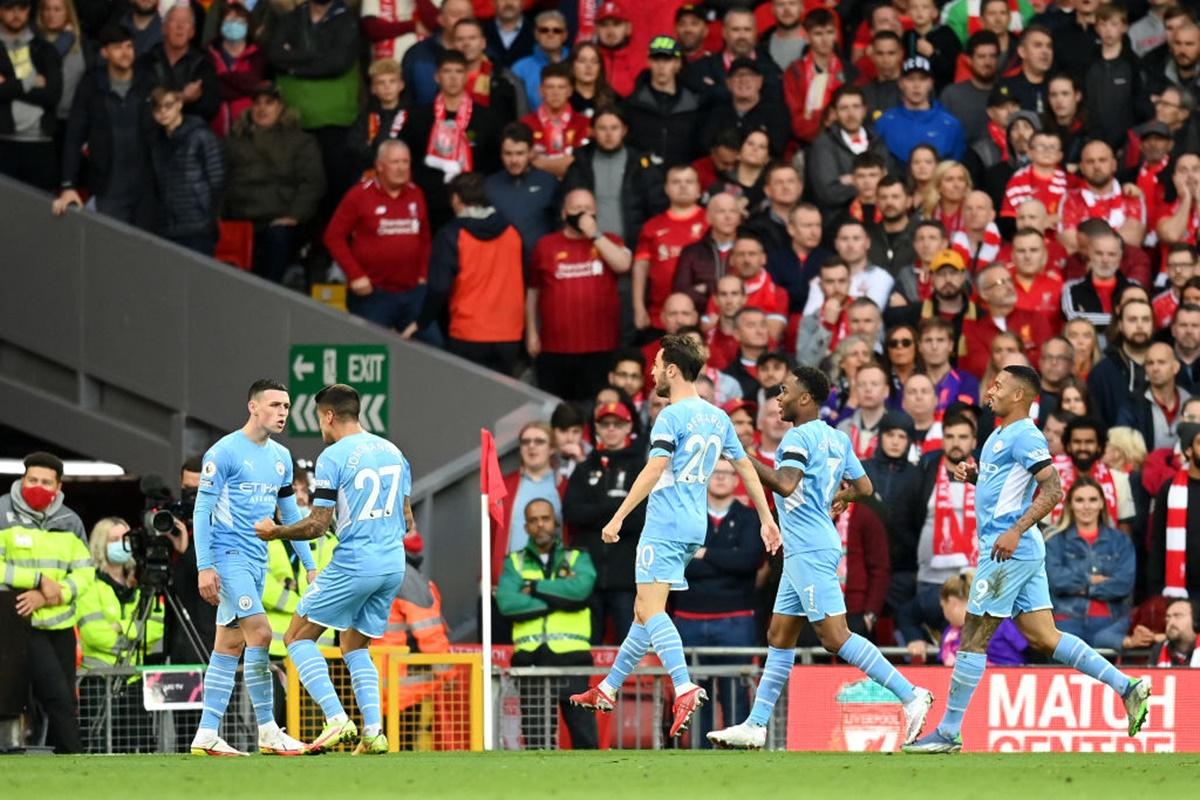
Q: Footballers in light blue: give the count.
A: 5